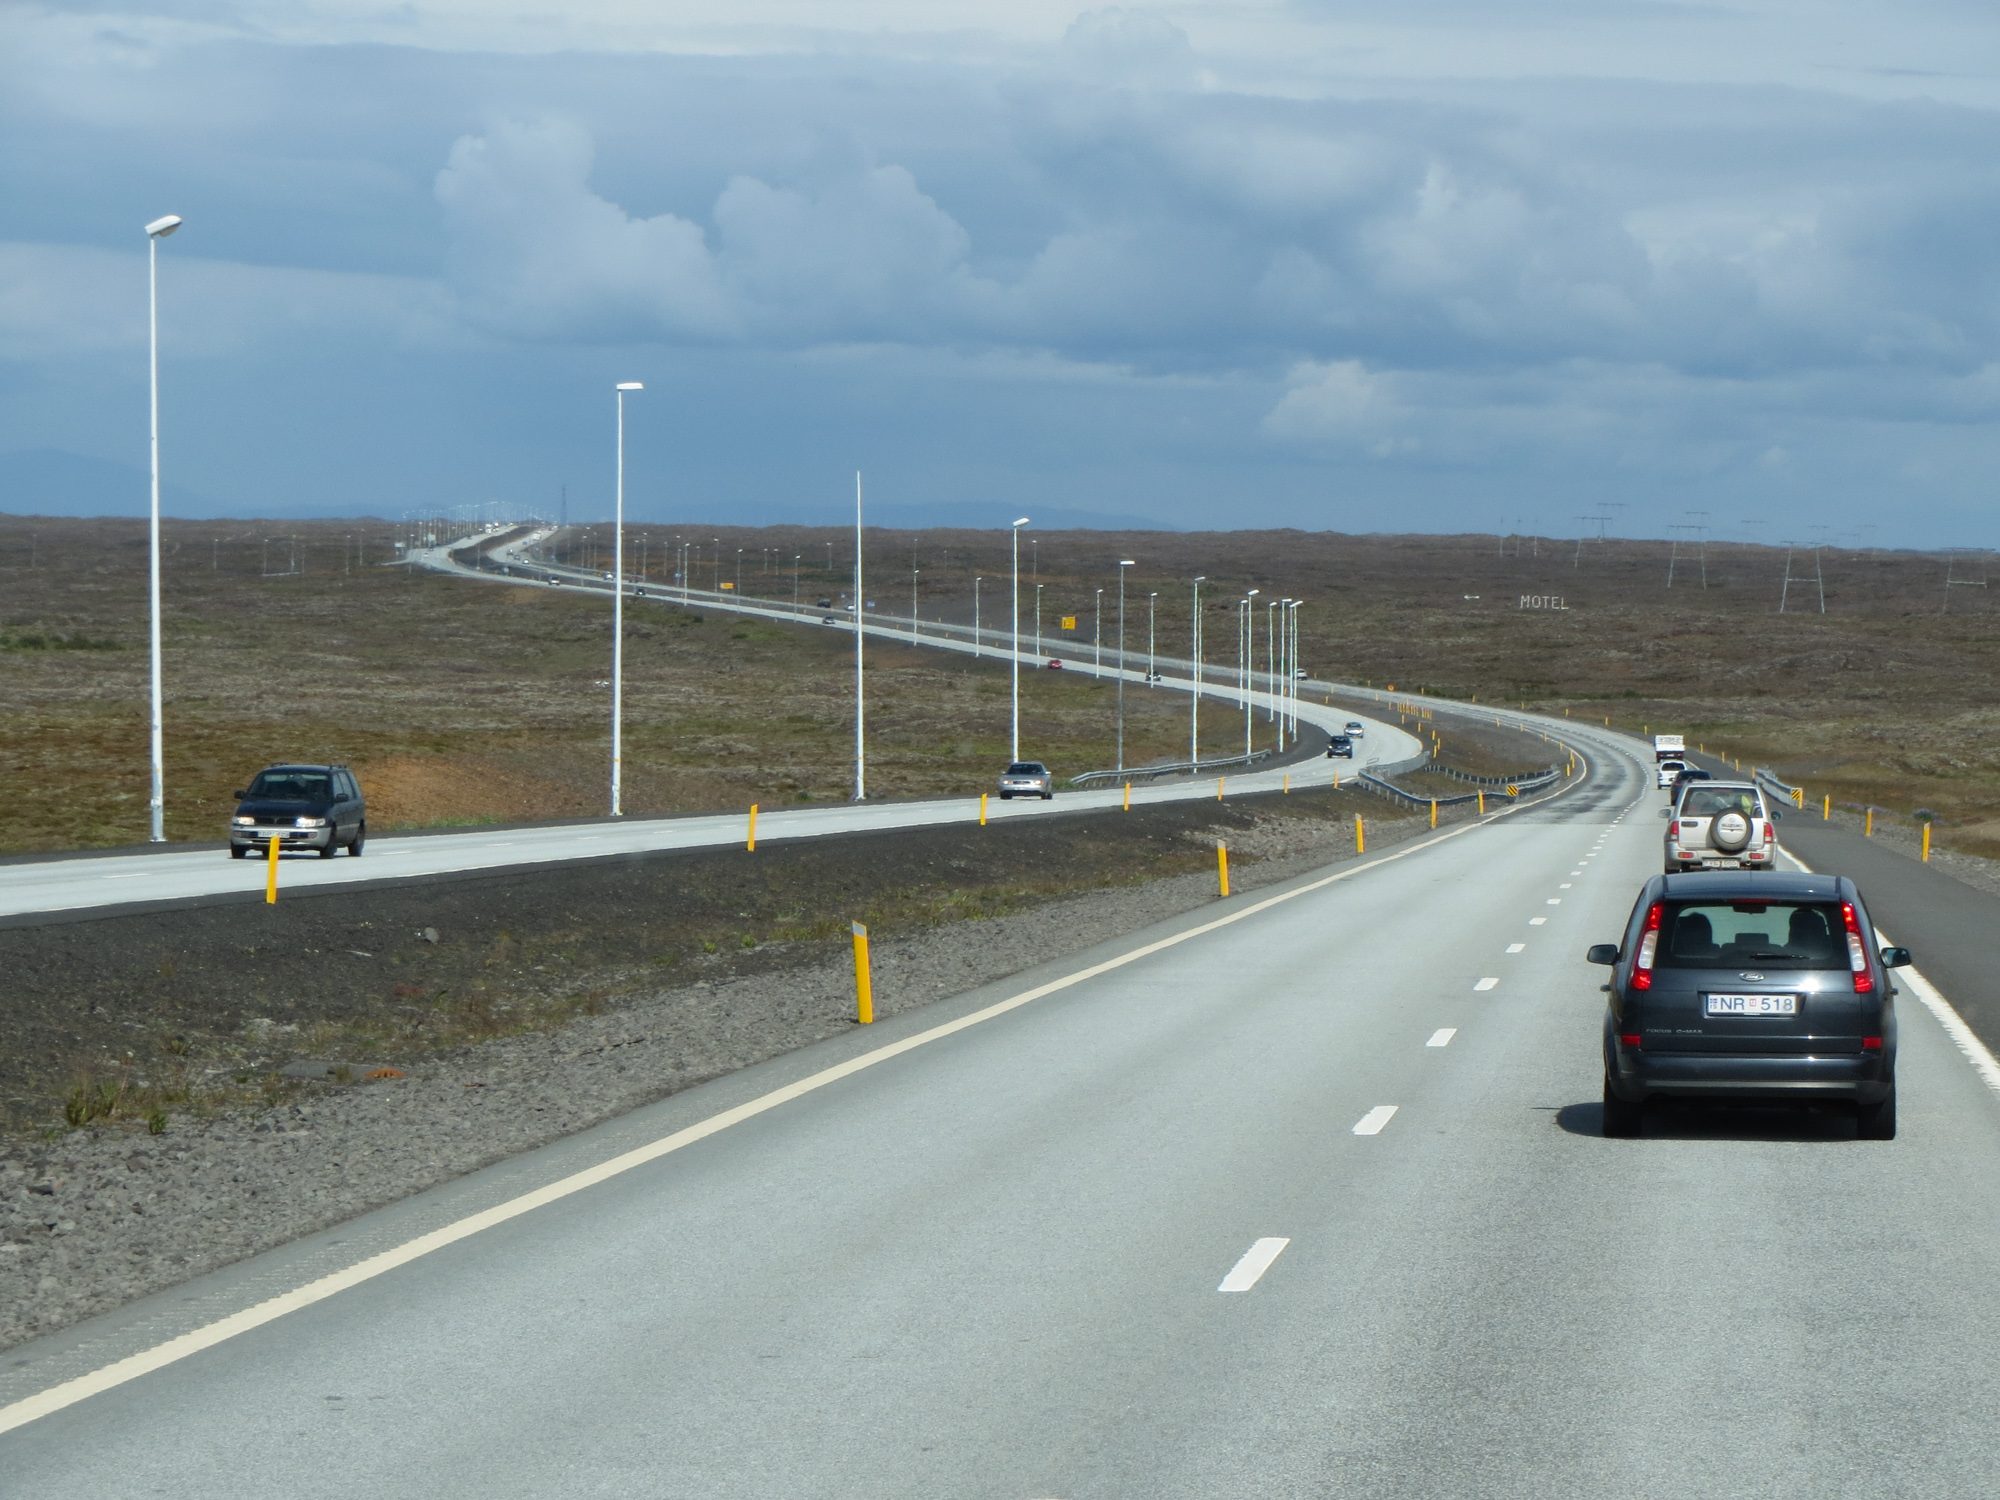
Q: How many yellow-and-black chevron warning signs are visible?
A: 2